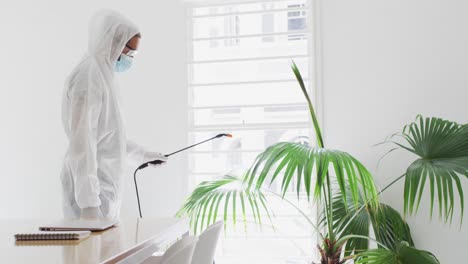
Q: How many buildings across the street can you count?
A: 1